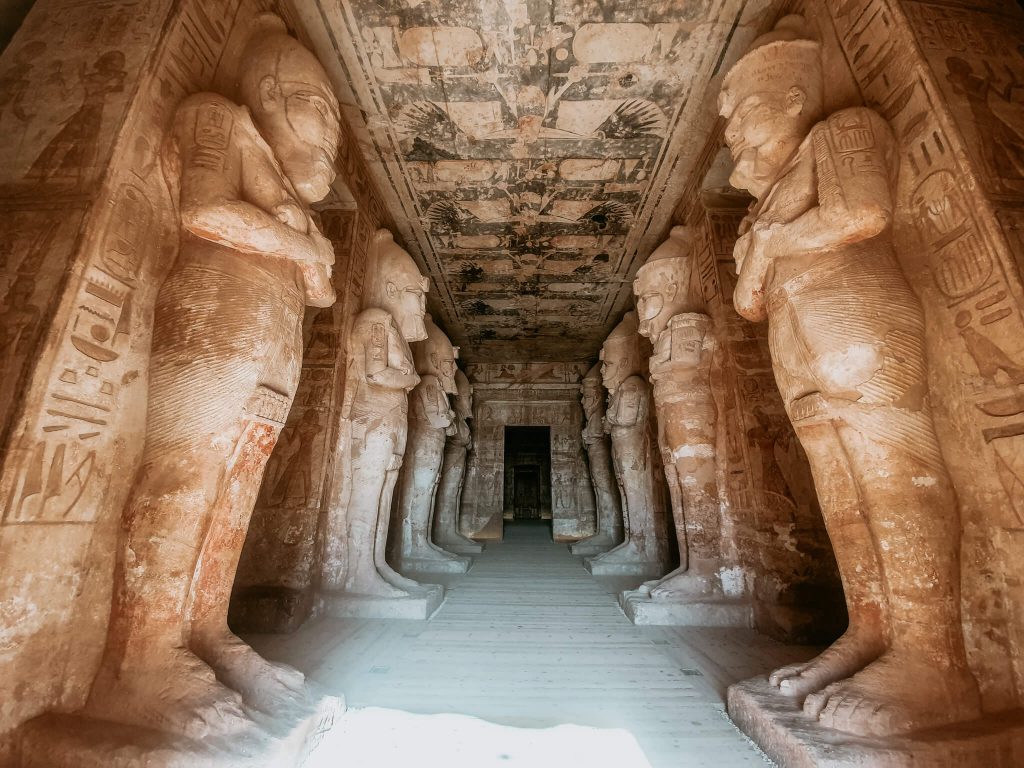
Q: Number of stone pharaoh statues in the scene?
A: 8